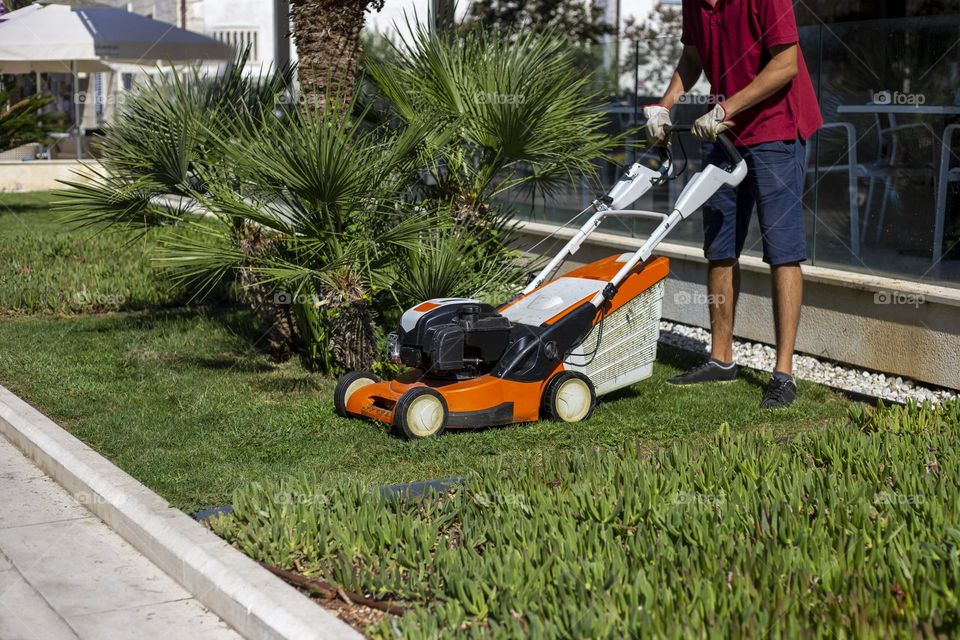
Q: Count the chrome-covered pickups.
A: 0